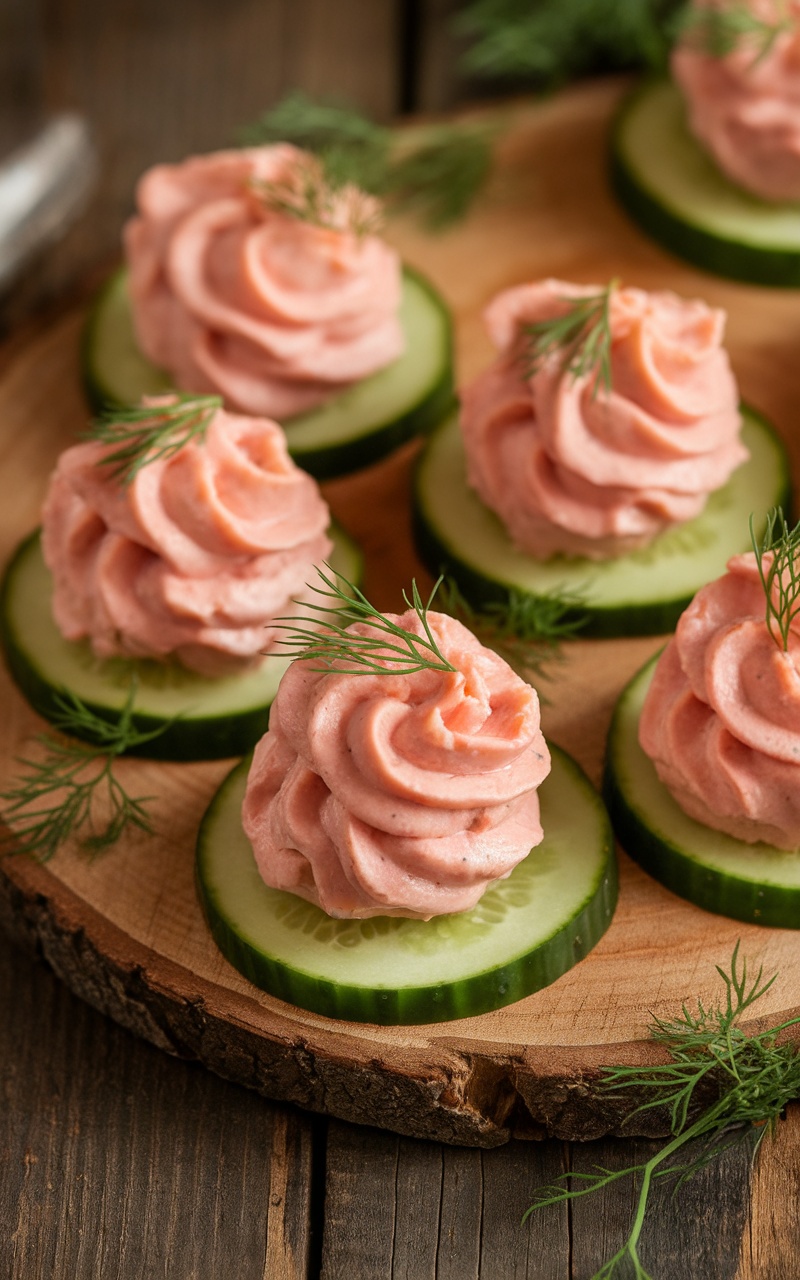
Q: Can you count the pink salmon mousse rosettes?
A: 6